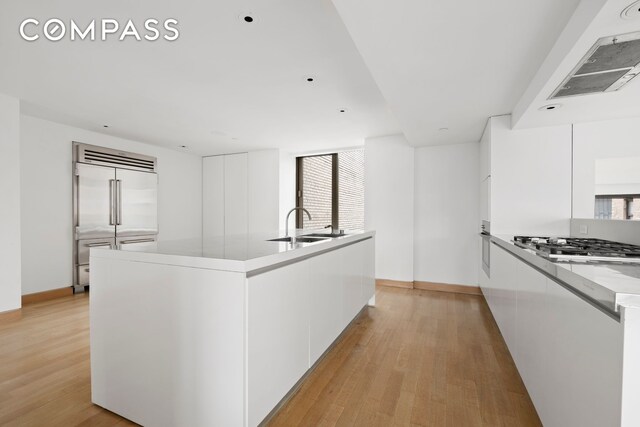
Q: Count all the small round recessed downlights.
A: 7